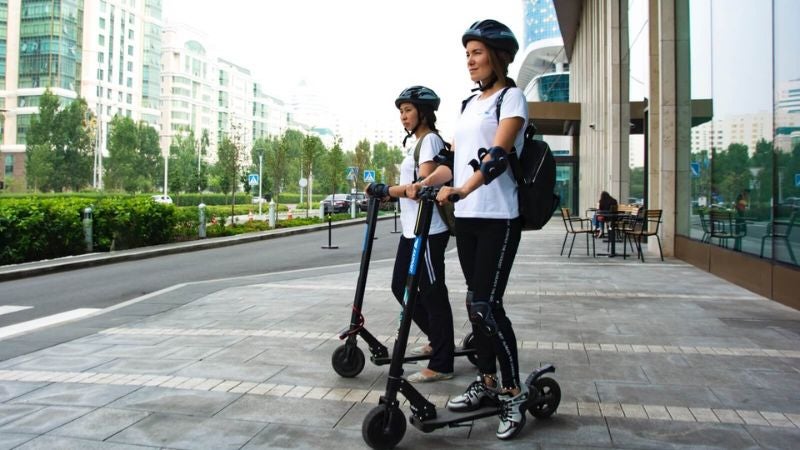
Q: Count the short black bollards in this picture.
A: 2